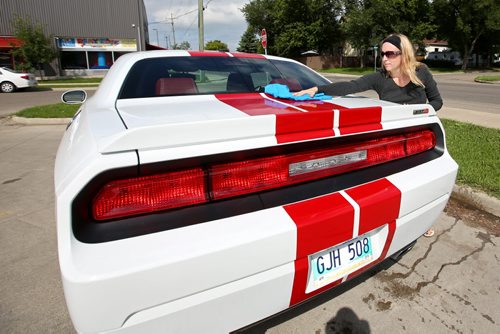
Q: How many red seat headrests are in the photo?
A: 2